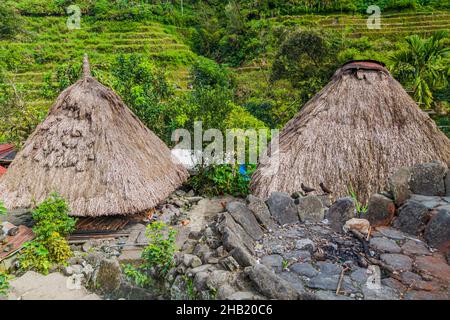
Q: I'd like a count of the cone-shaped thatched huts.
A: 2